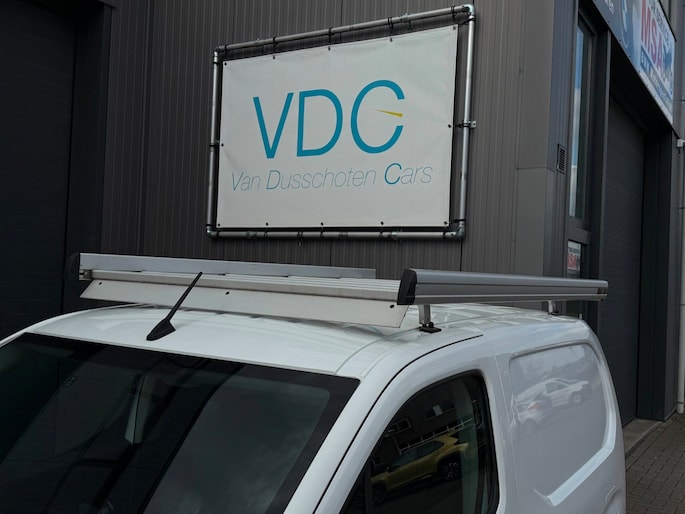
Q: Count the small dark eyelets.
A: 12